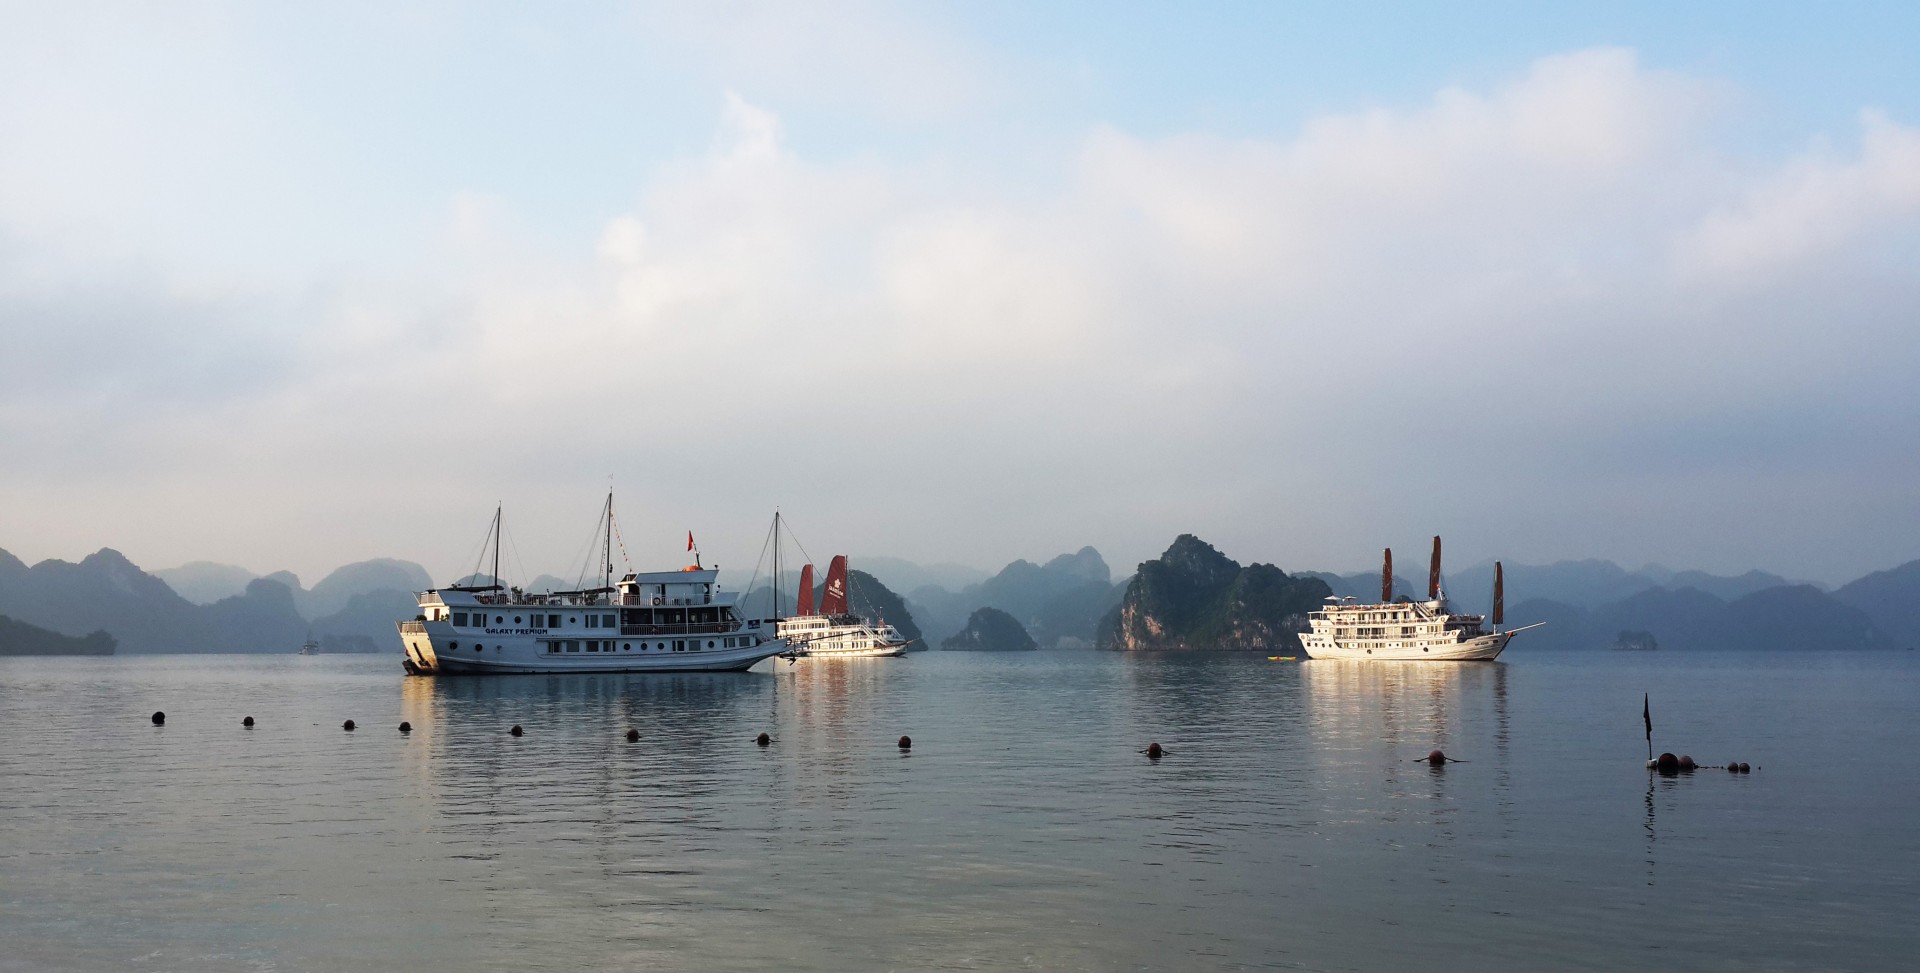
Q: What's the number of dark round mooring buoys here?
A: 14